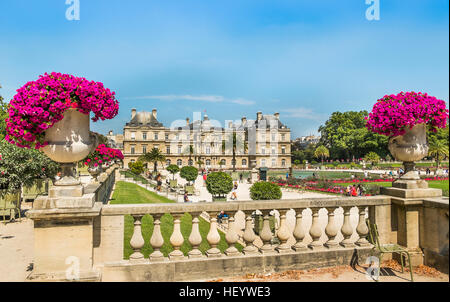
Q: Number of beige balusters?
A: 14